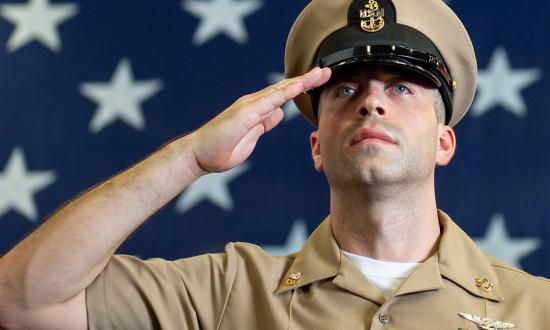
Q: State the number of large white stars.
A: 9